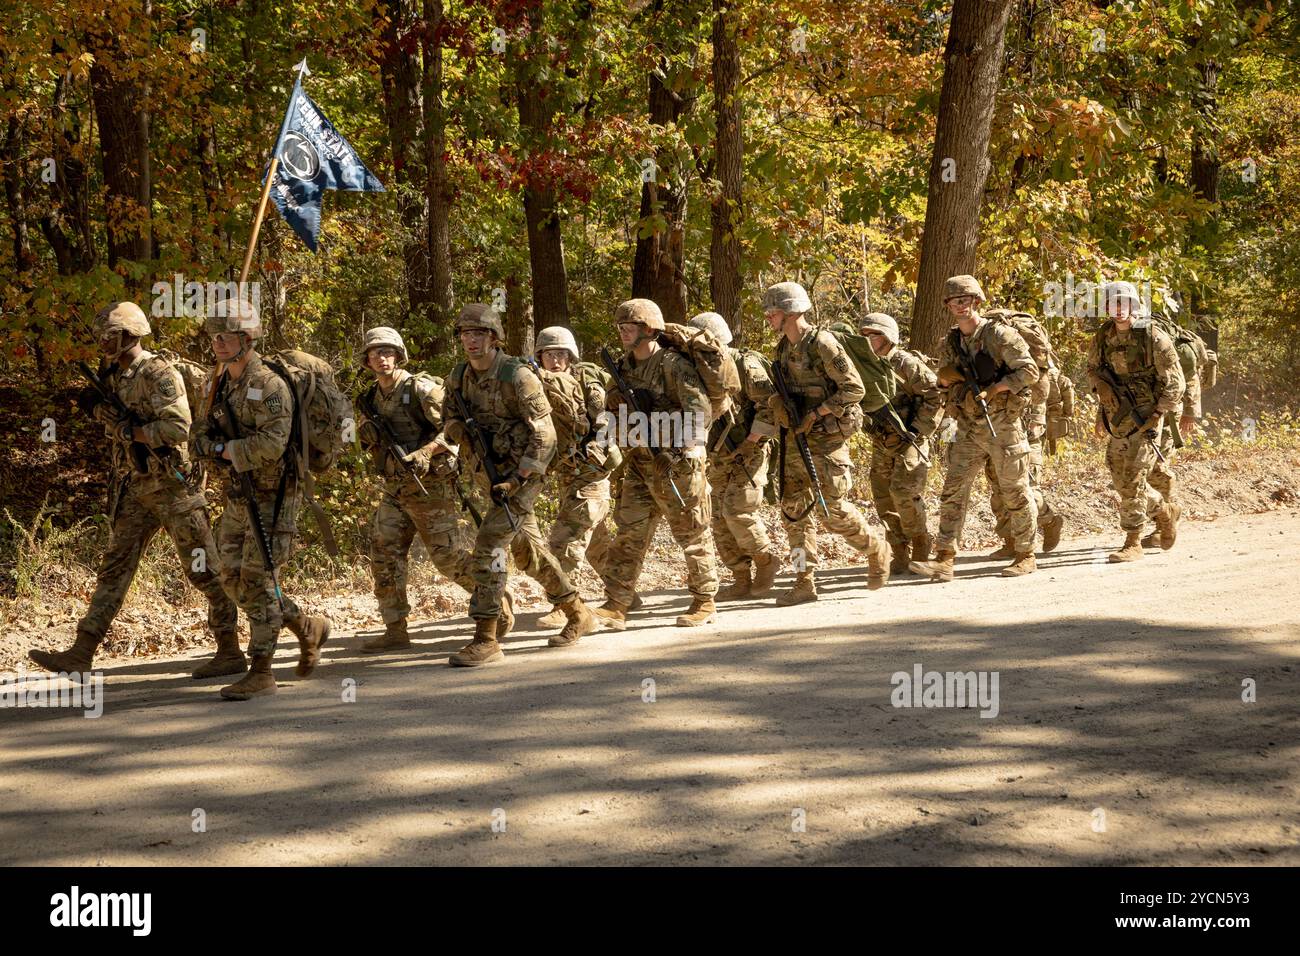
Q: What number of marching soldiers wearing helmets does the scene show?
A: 11